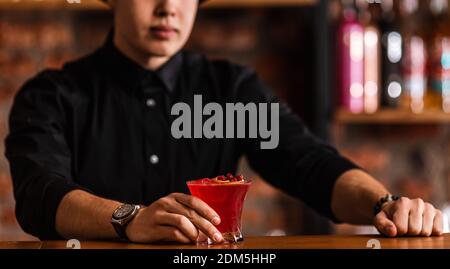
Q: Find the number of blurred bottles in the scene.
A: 5